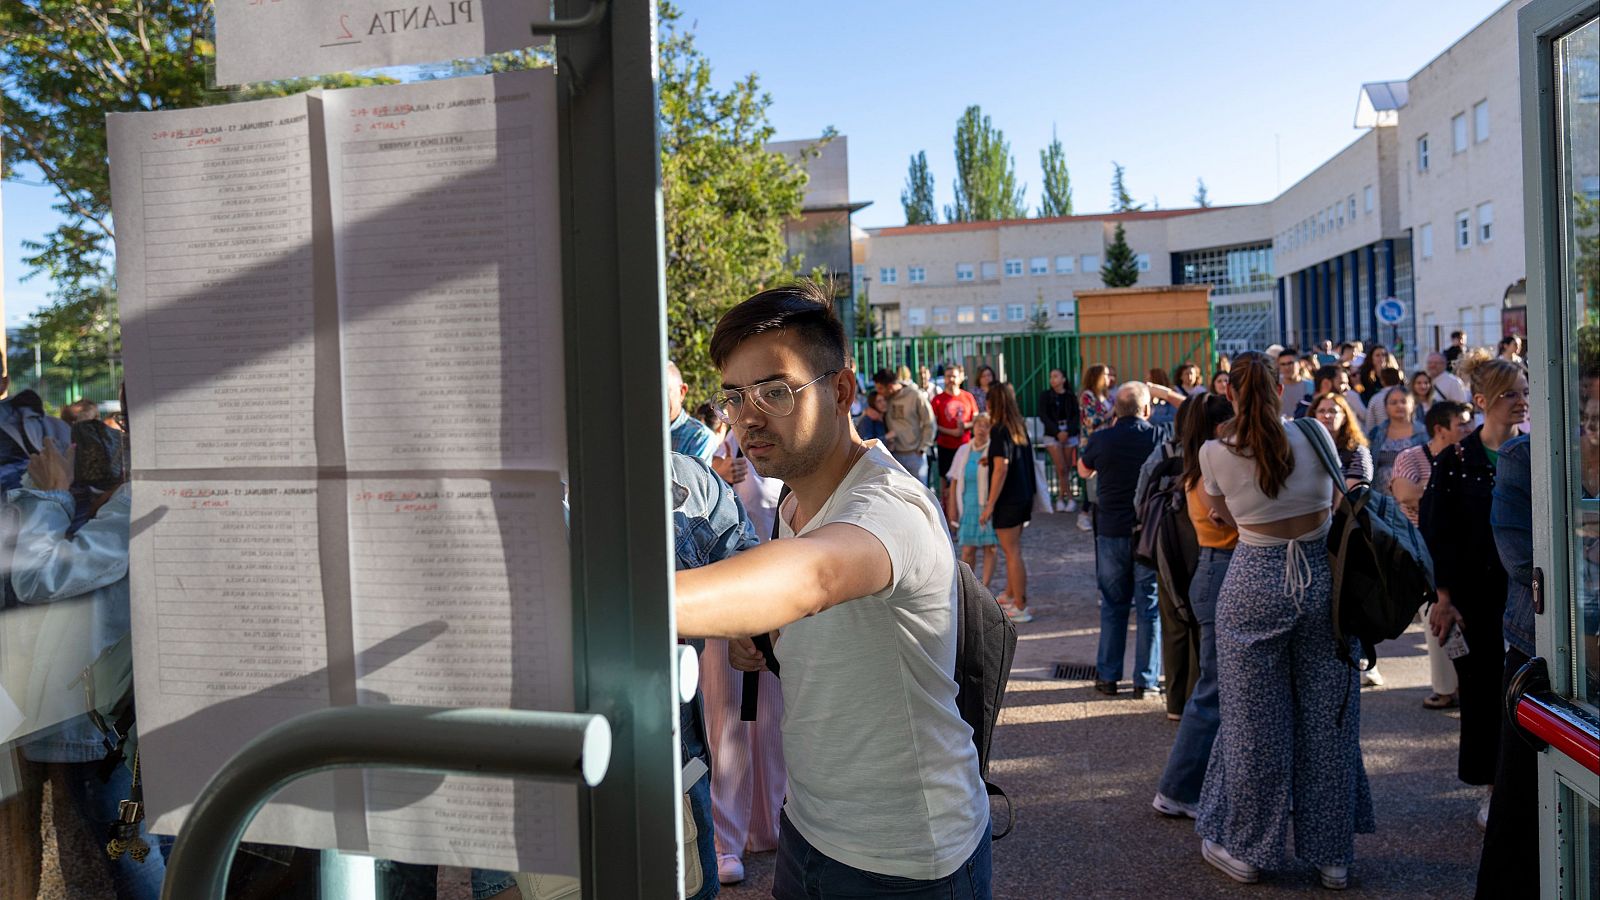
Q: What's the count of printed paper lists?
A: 4